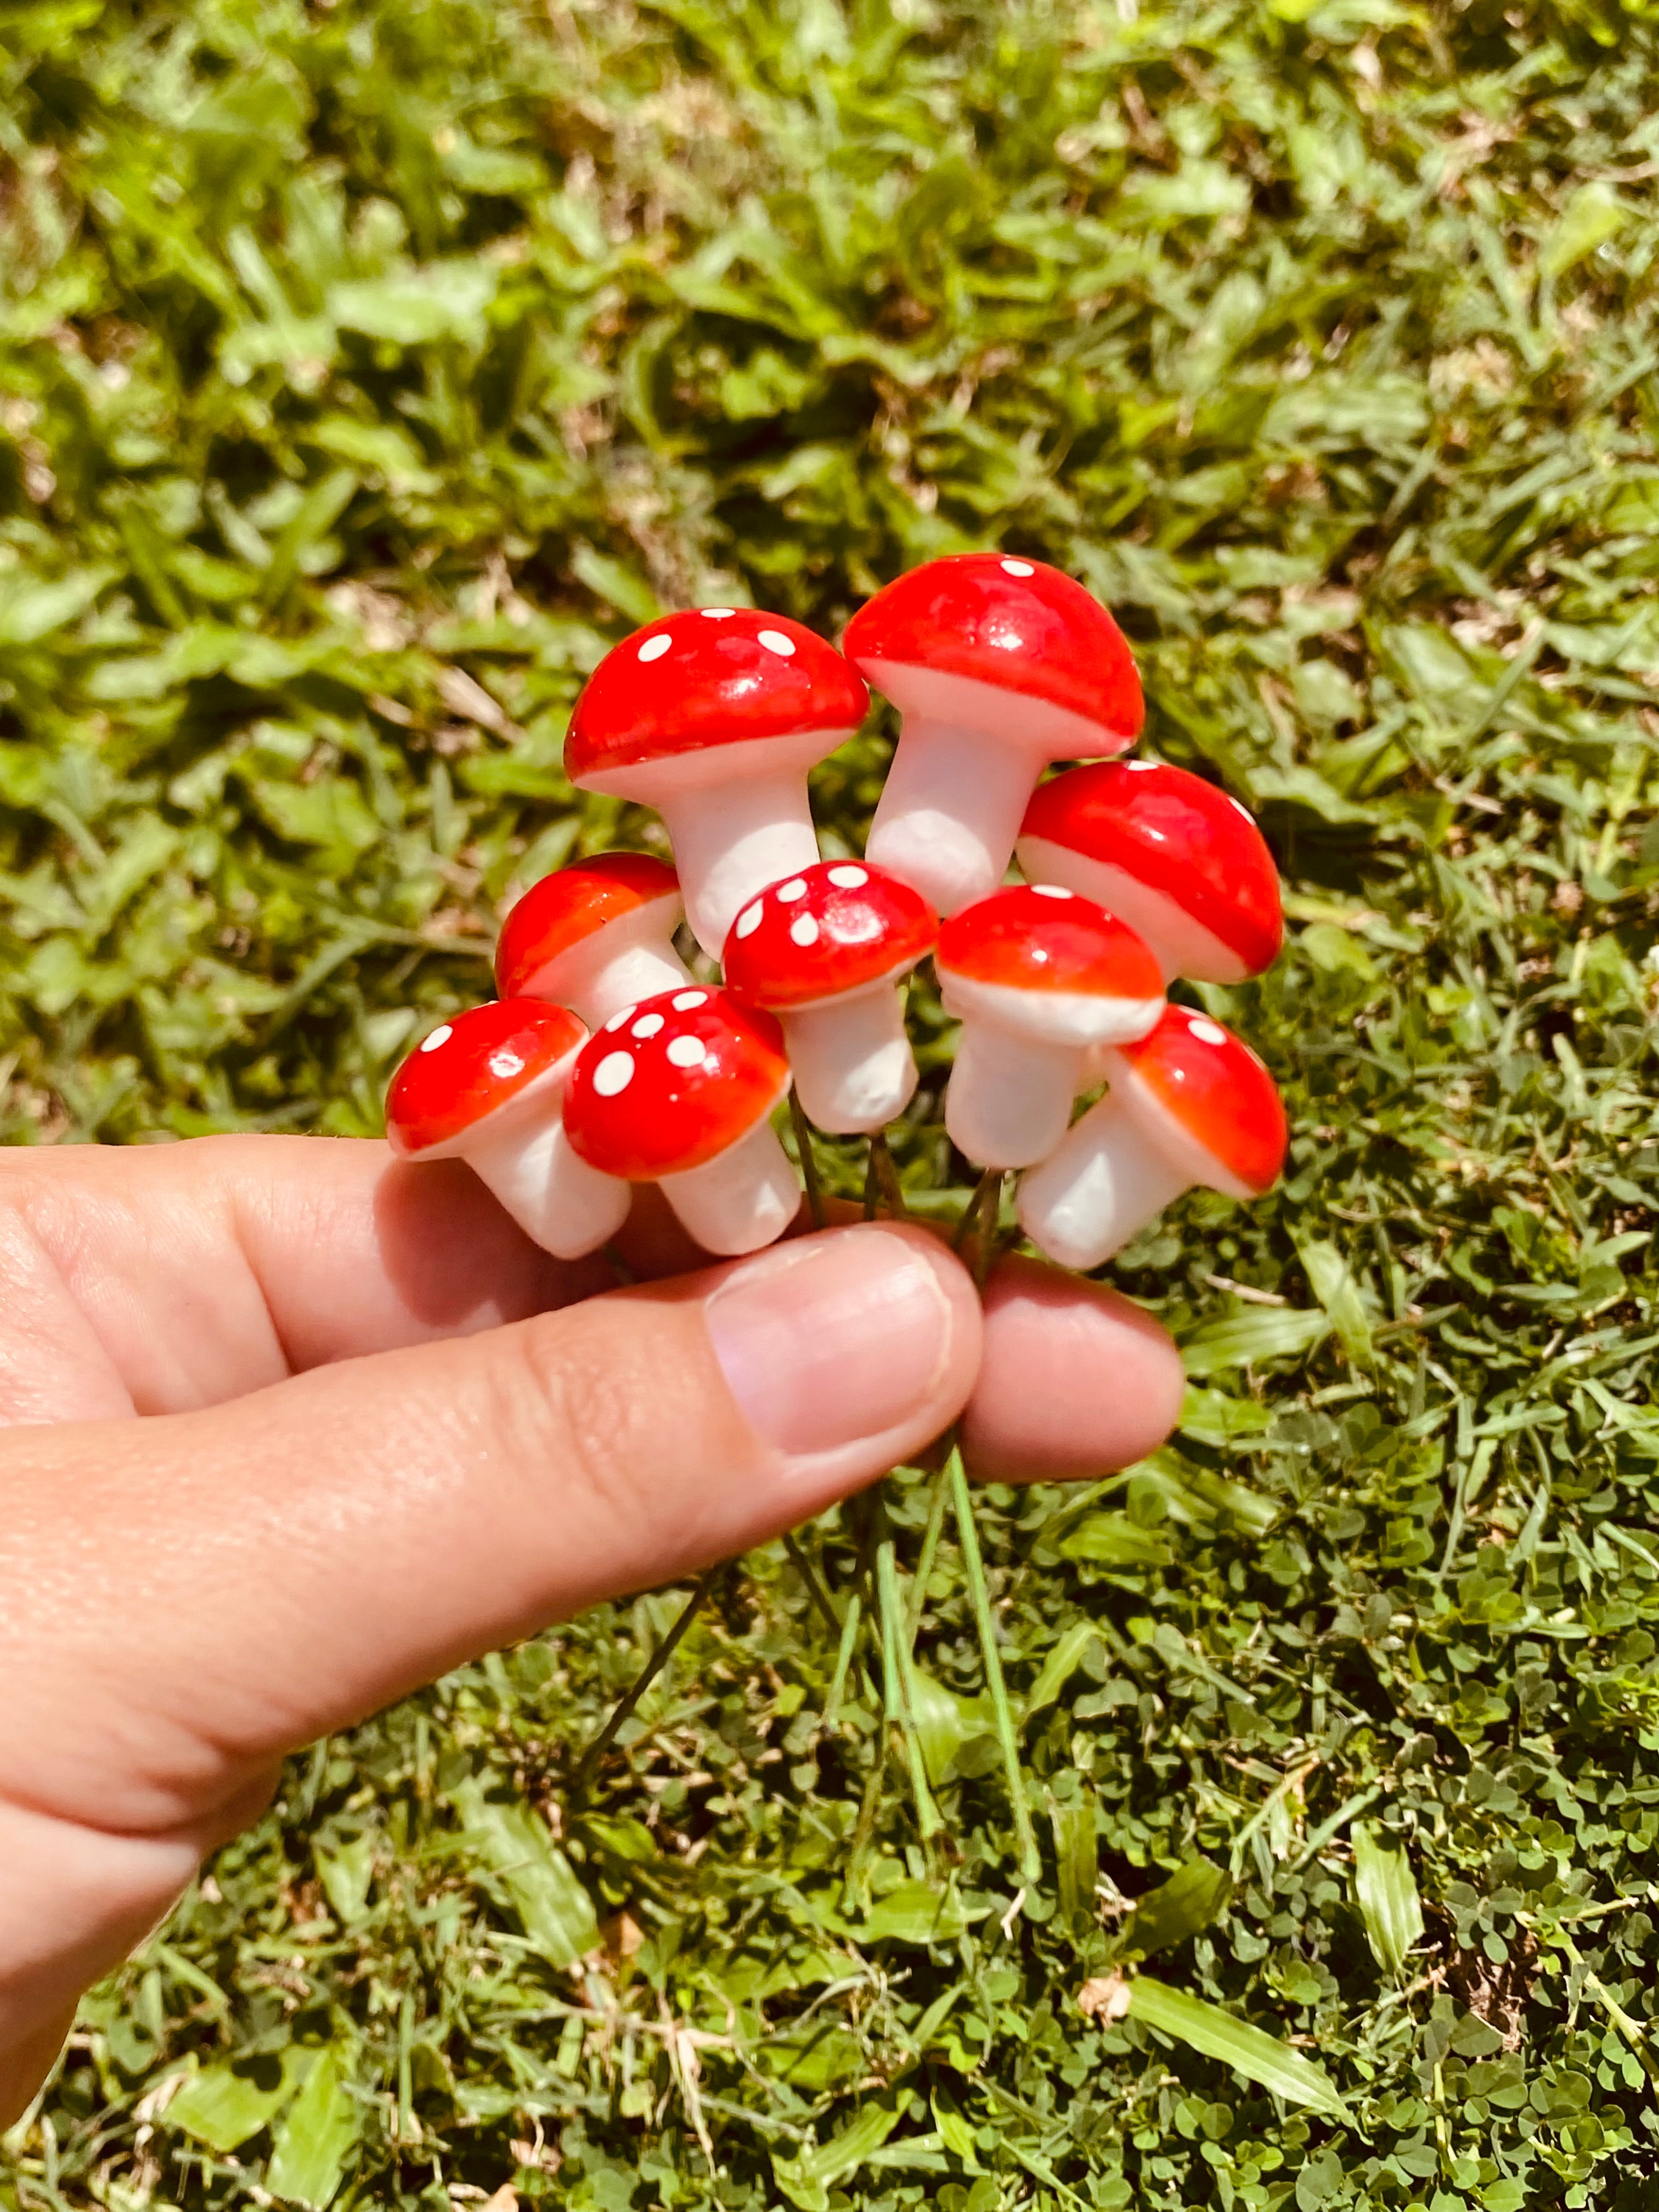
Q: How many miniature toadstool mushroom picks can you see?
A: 9